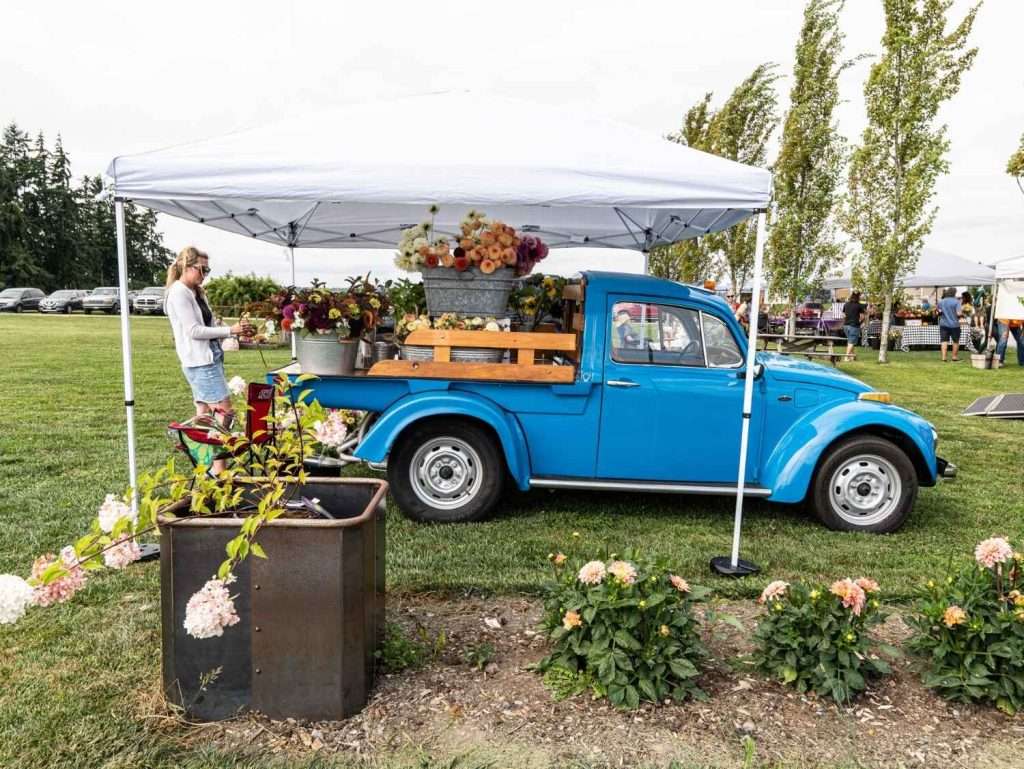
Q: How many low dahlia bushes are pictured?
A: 3